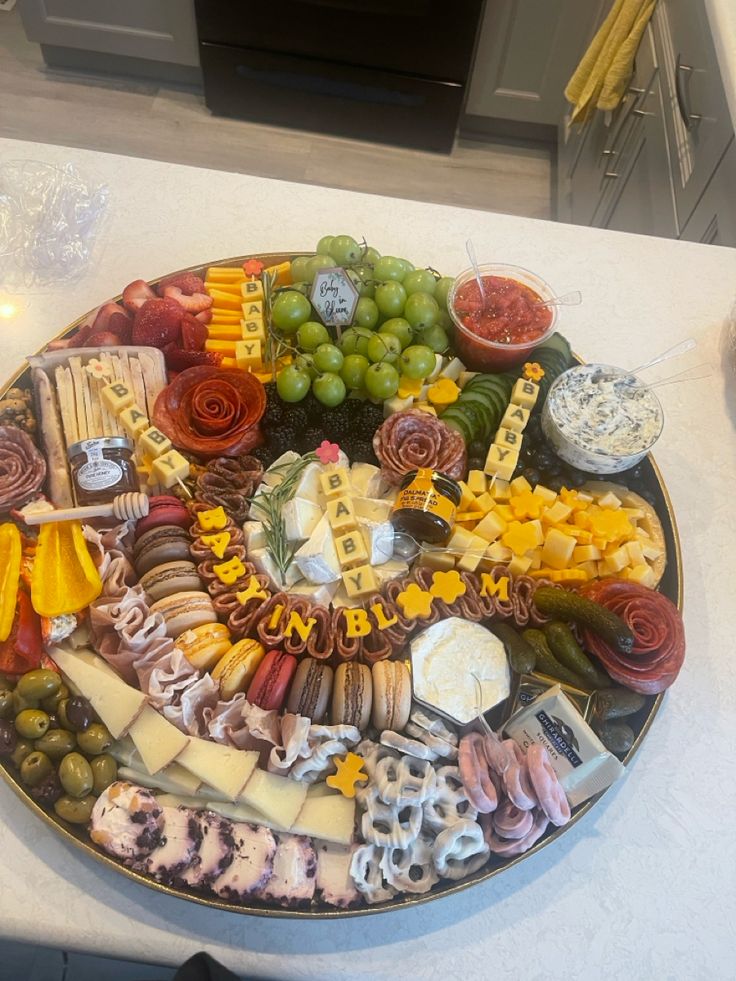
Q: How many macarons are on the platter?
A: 10